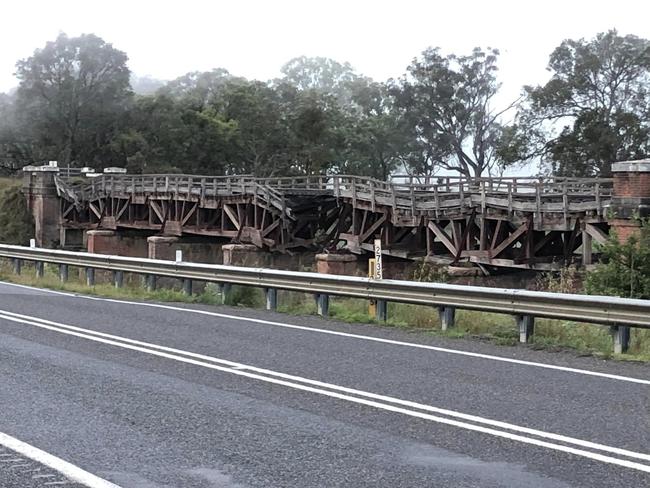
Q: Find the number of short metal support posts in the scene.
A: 14